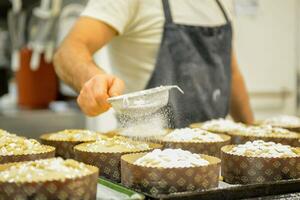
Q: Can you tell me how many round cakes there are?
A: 11